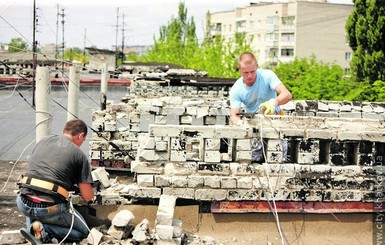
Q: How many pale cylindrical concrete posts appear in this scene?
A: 3